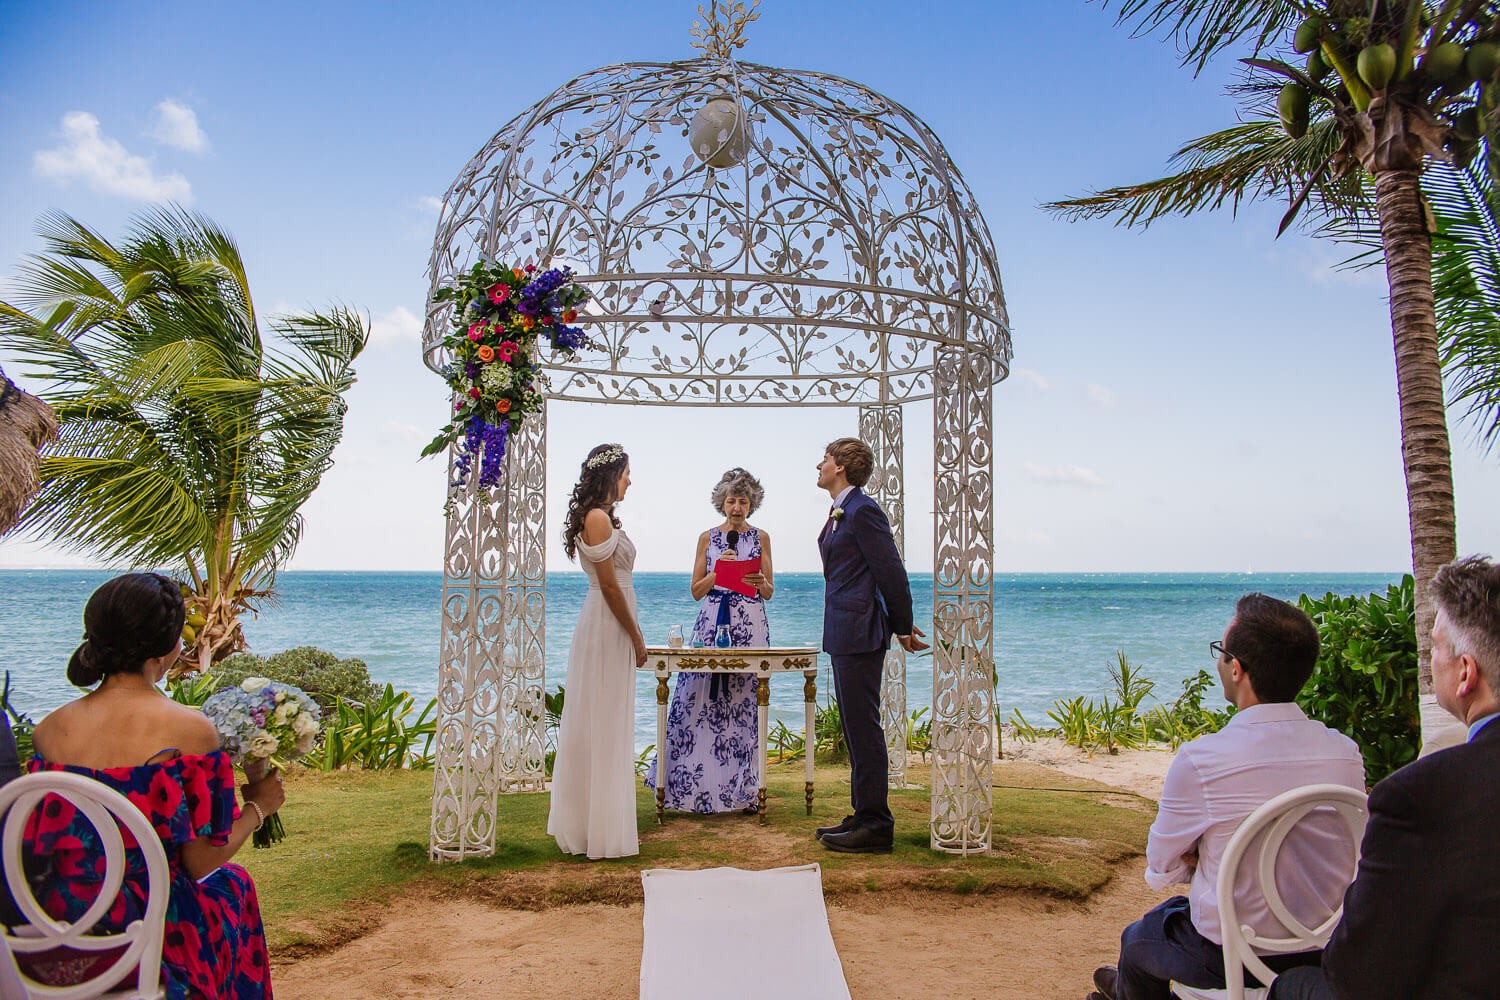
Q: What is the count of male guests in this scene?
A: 2